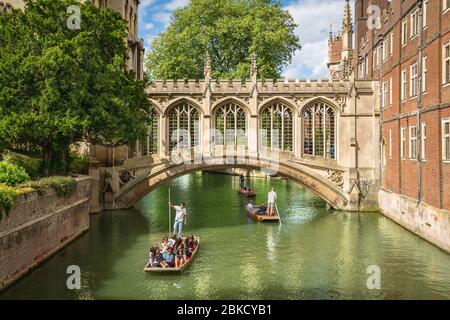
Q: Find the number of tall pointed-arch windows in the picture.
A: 5